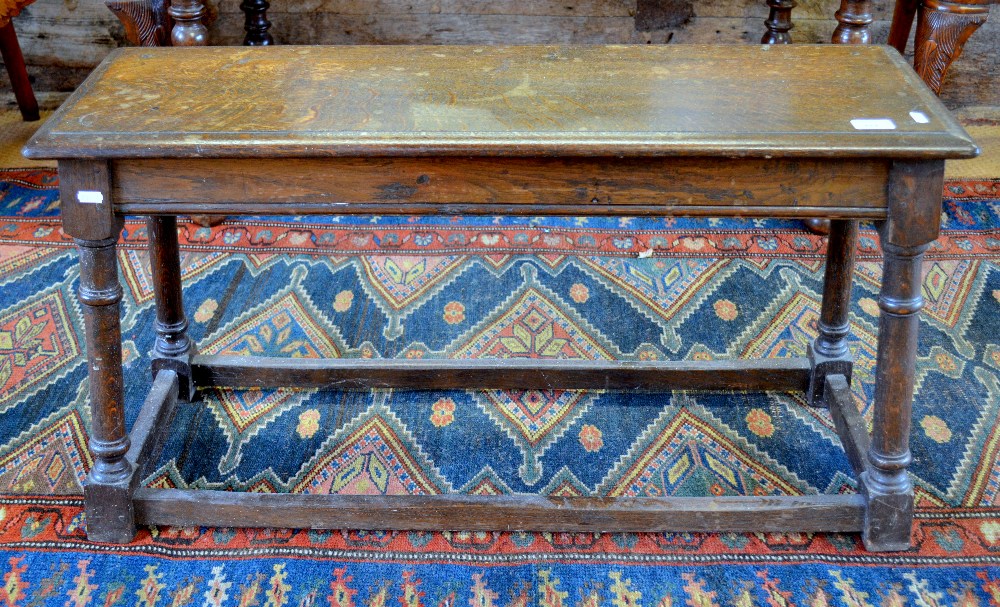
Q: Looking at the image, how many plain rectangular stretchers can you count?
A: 4